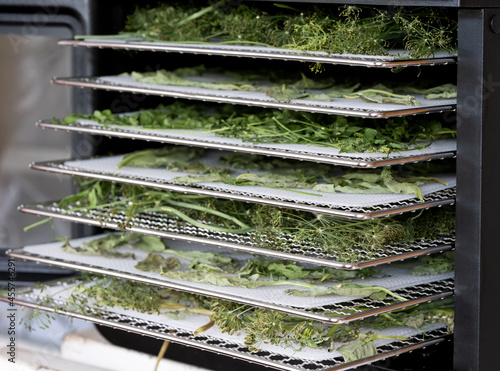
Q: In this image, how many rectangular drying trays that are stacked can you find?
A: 7